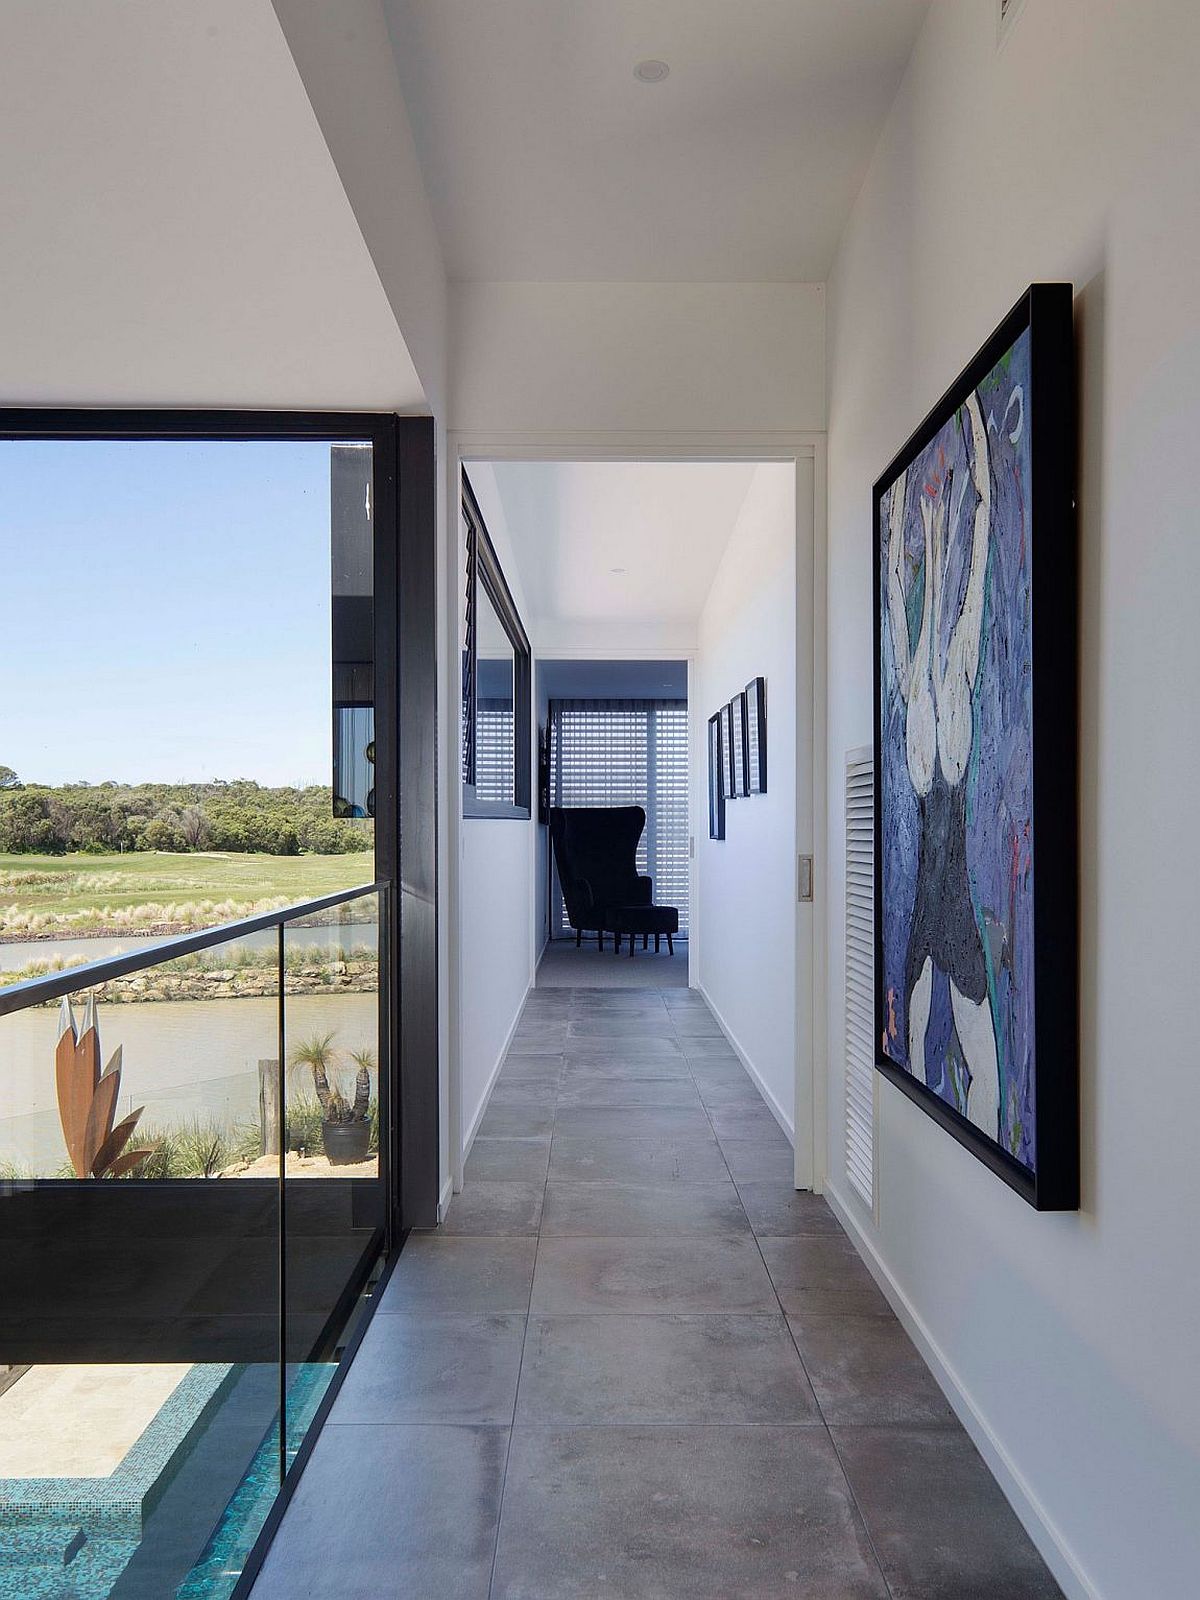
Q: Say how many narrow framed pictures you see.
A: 4